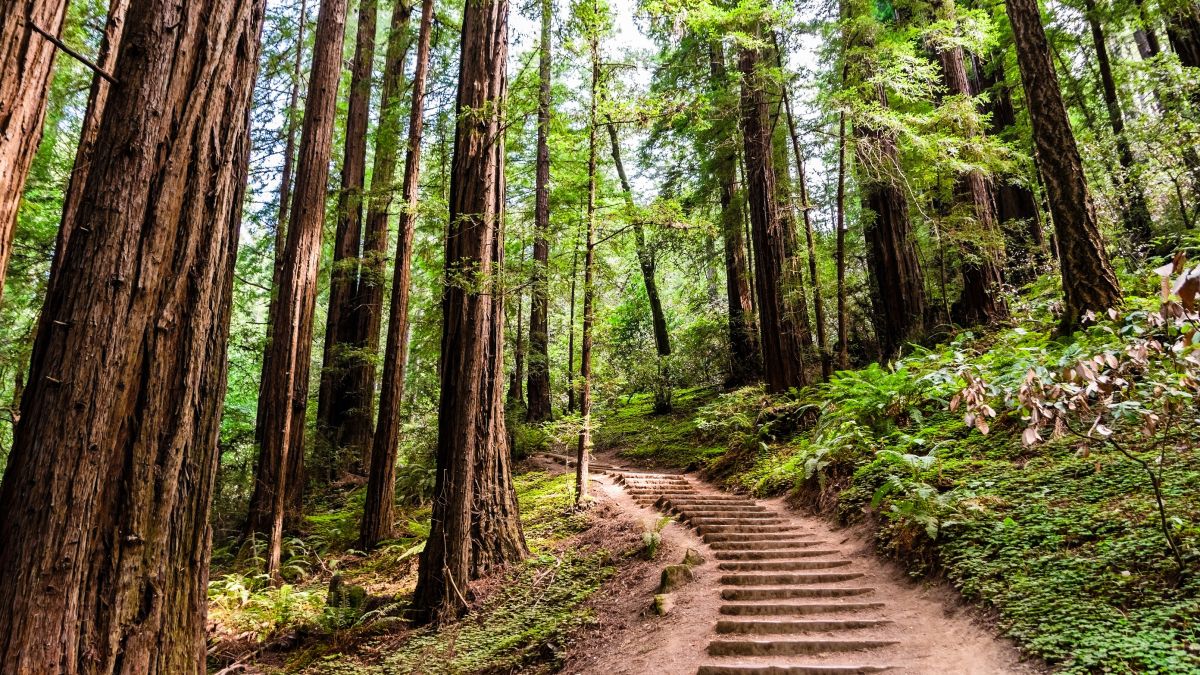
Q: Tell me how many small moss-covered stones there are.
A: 3